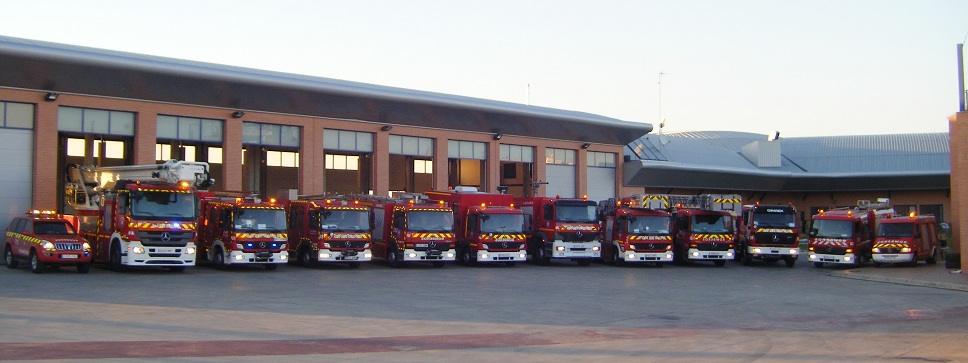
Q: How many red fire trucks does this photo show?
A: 11